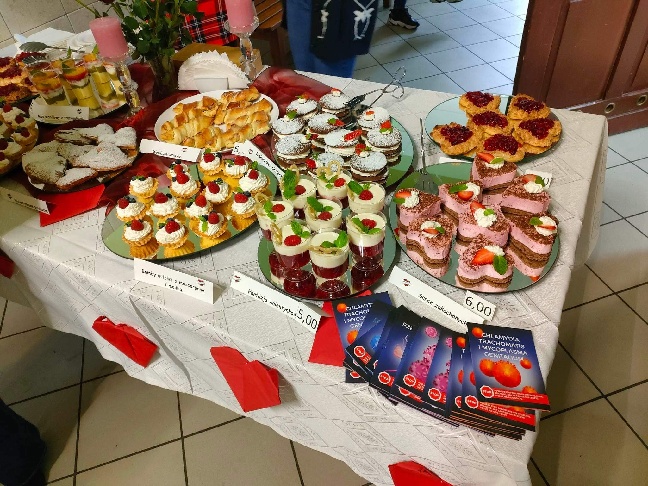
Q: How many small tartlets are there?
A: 14